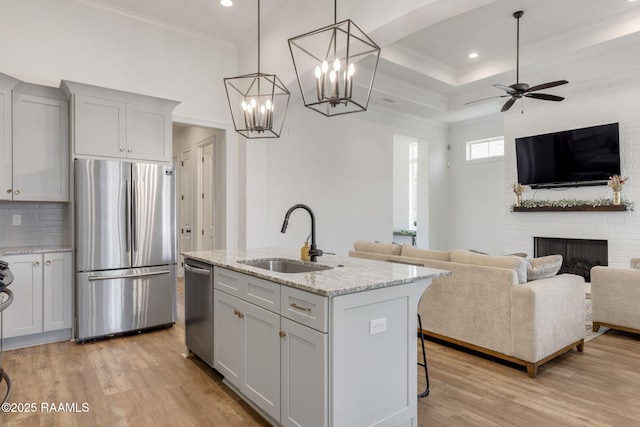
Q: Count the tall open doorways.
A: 2